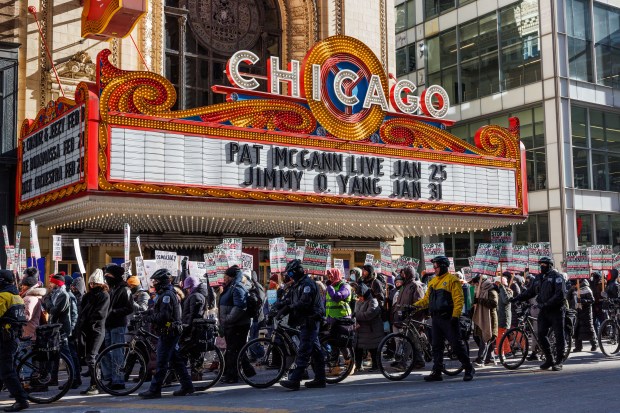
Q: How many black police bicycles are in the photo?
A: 6